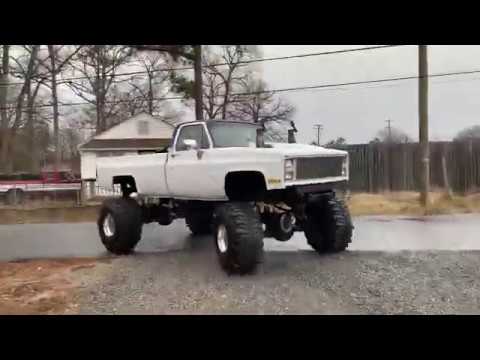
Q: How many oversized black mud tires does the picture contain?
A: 4